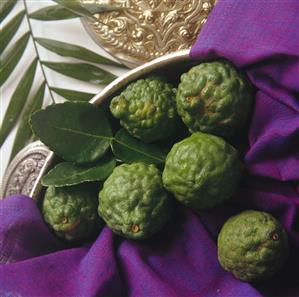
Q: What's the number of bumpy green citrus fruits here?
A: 6